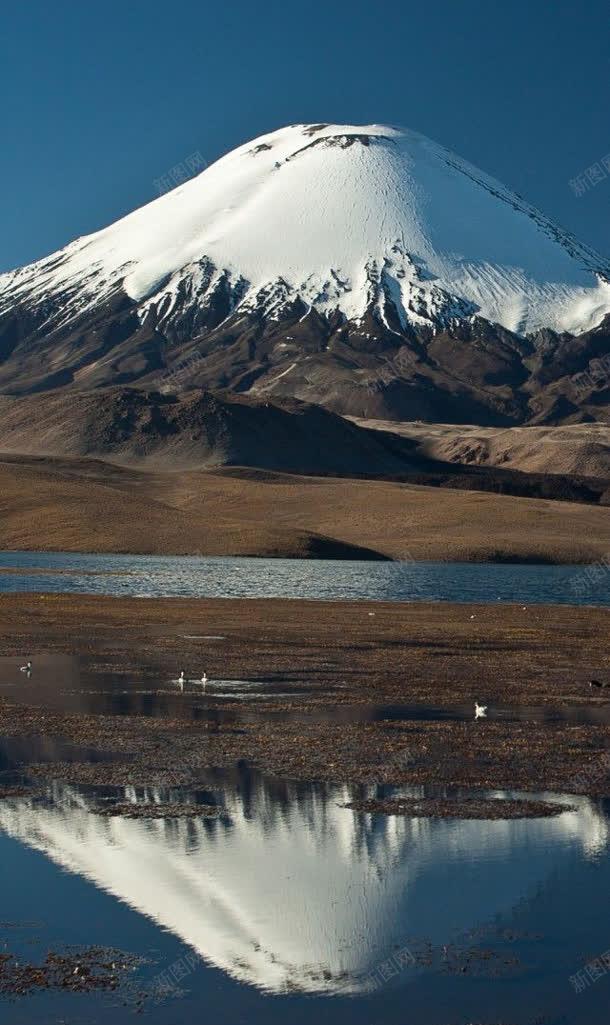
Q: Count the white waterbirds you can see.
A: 4